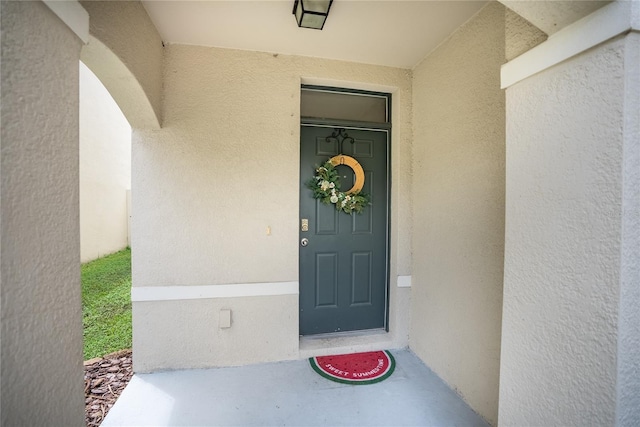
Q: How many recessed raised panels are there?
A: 6